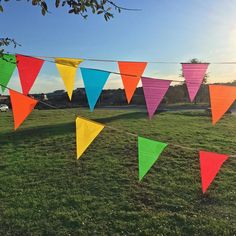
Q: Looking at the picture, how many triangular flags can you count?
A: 12